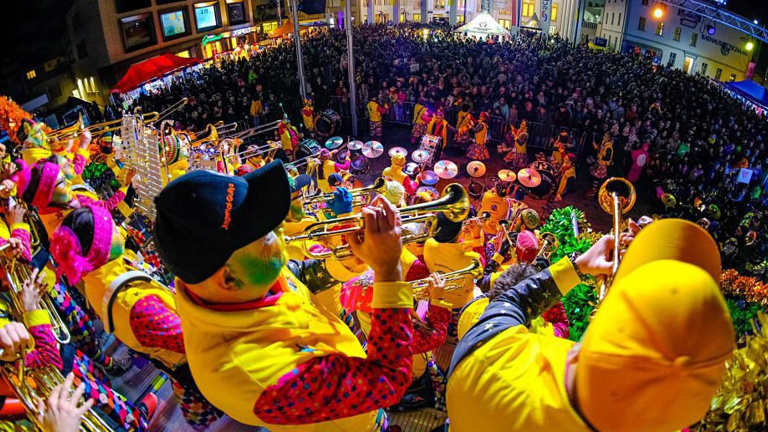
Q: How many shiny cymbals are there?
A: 9